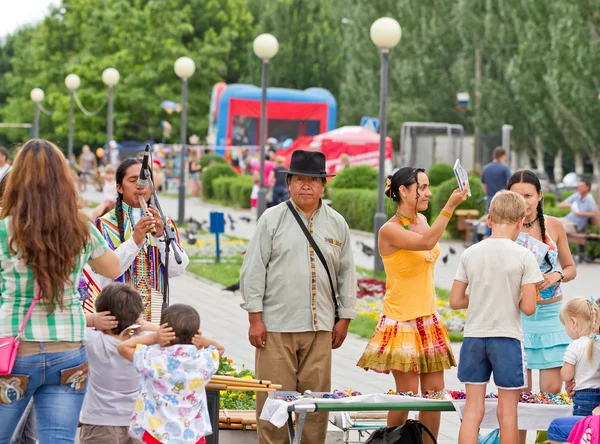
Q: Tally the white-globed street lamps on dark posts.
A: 6